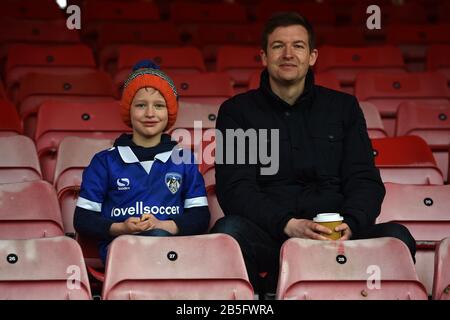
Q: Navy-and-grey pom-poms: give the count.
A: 1